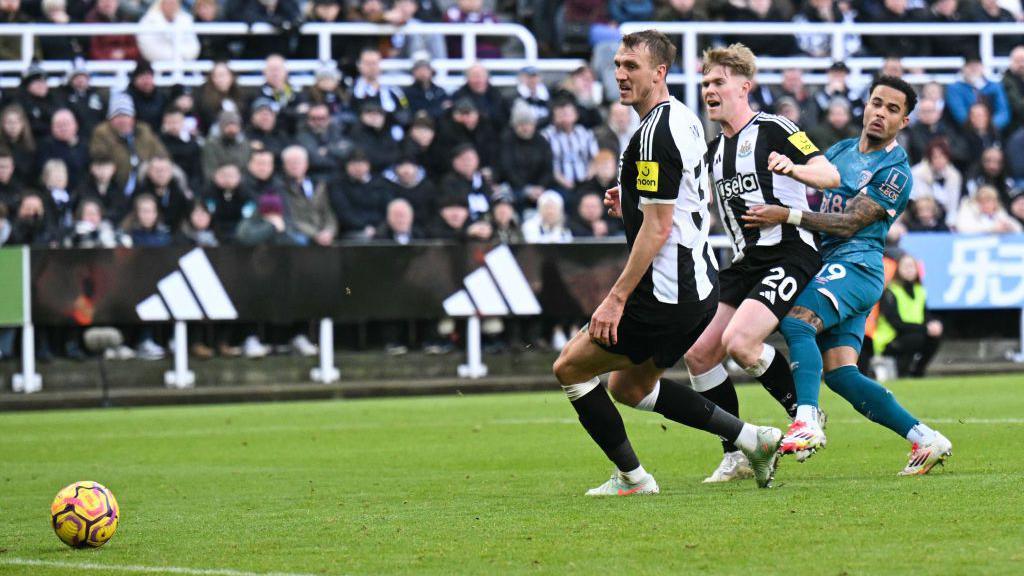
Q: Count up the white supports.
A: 5